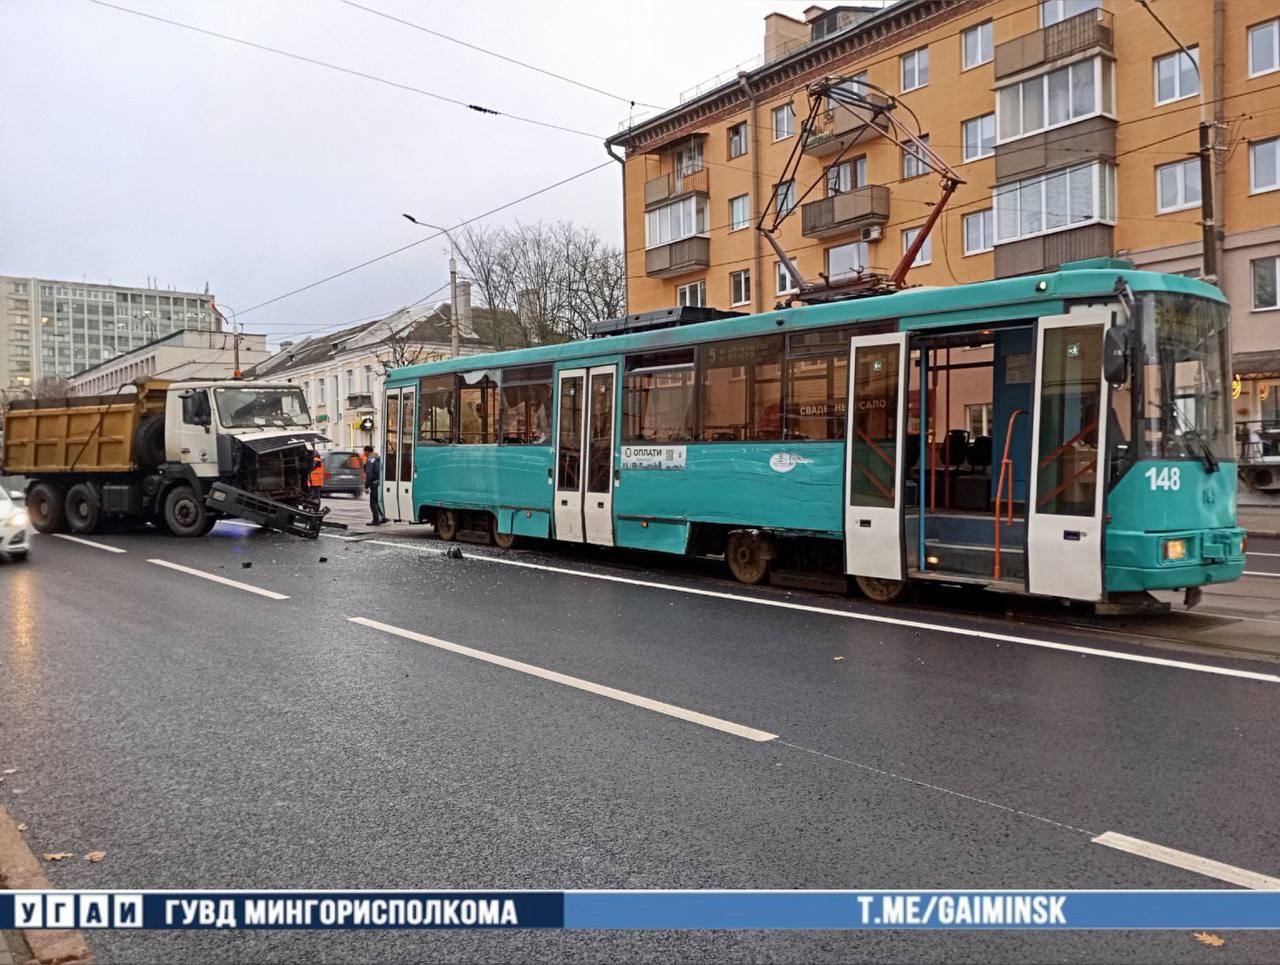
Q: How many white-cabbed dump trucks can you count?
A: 1